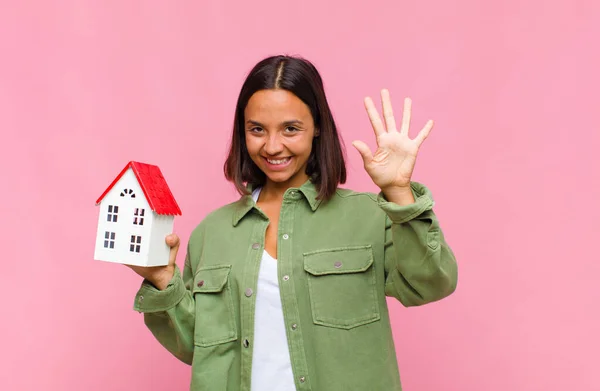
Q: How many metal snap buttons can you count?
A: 11